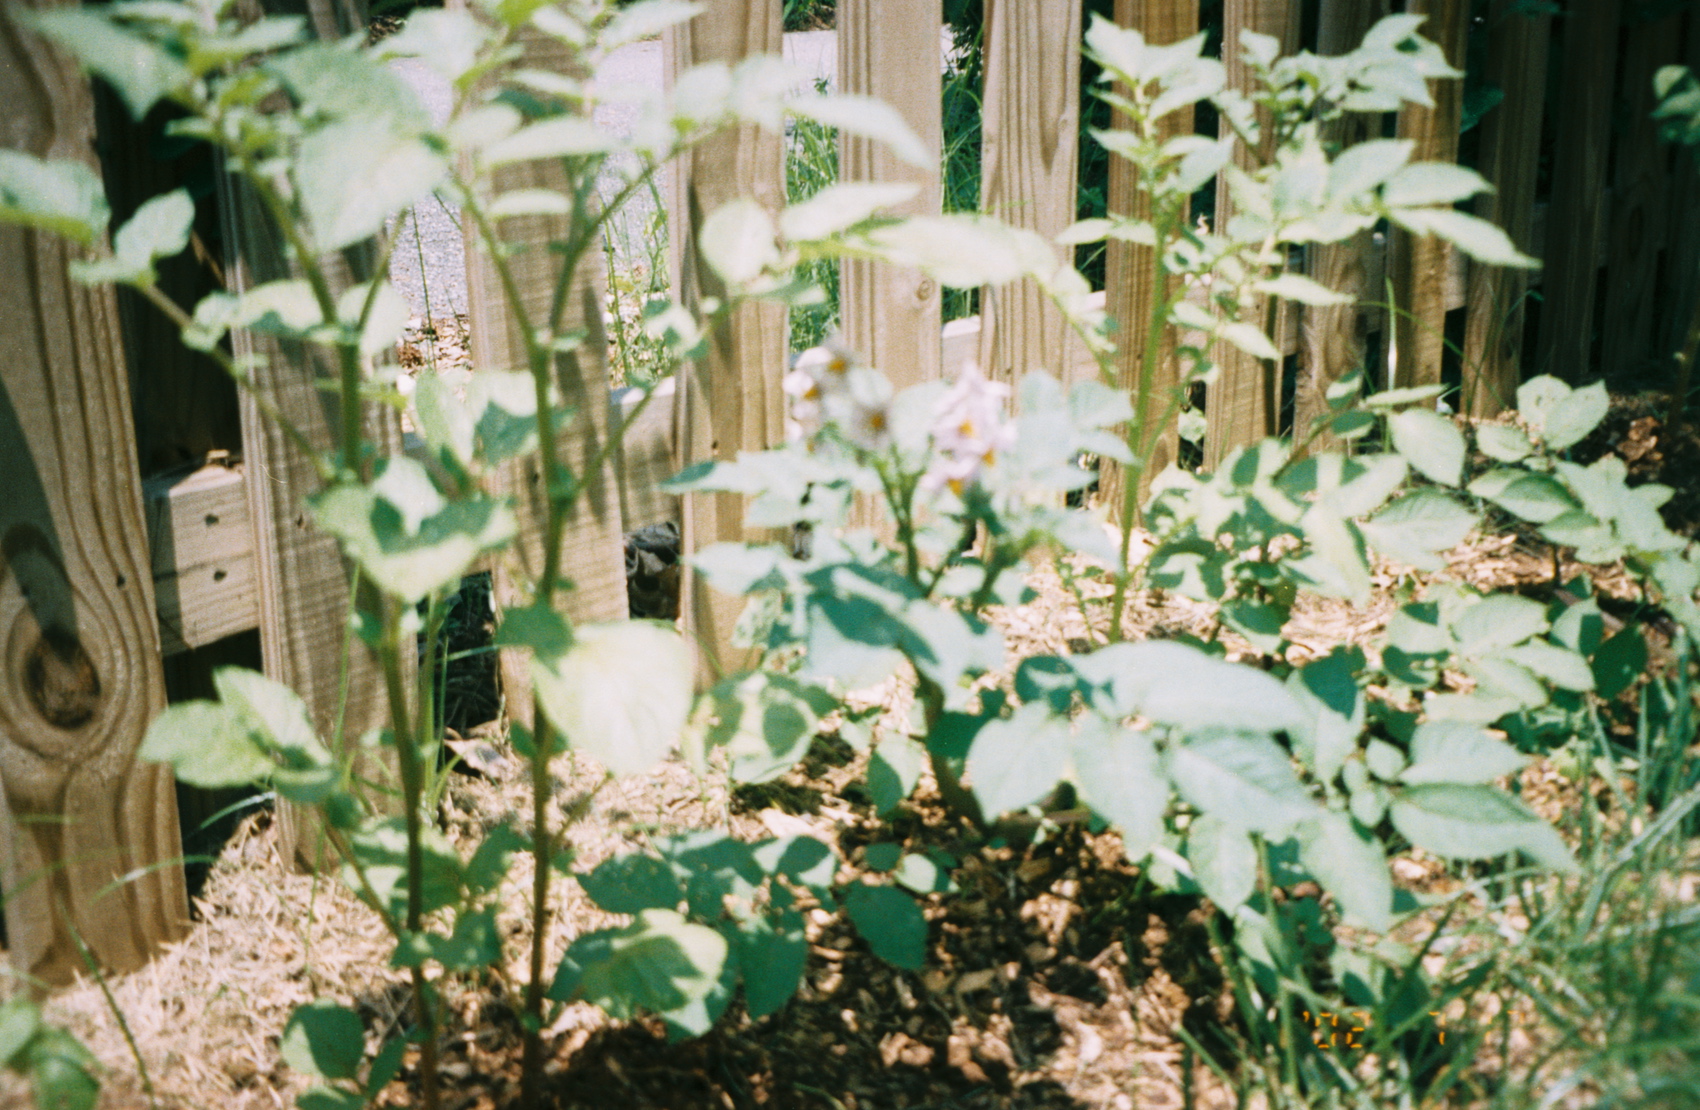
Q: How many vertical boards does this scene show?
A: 14